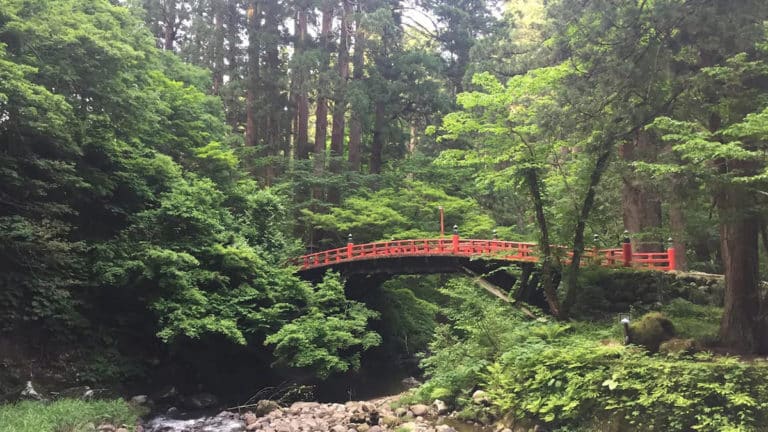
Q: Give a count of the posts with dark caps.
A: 6